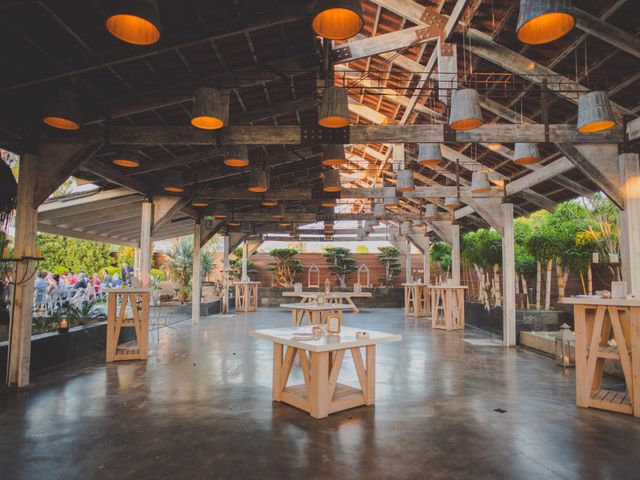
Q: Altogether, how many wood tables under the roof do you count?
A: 8